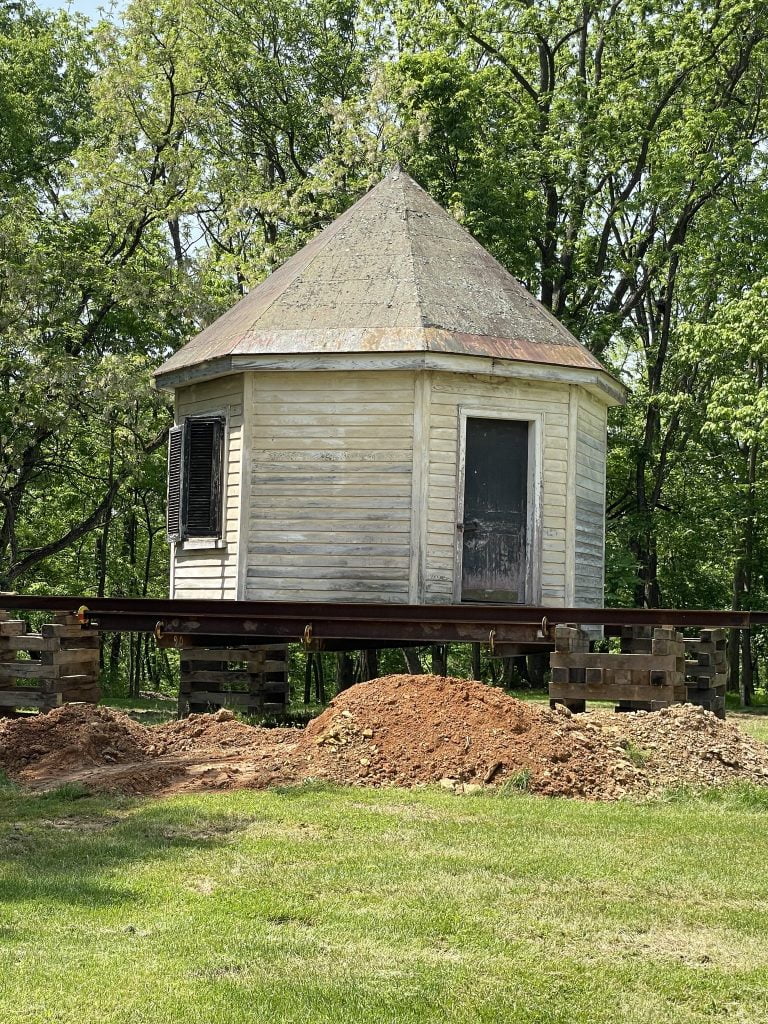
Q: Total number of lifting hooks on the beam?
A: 5